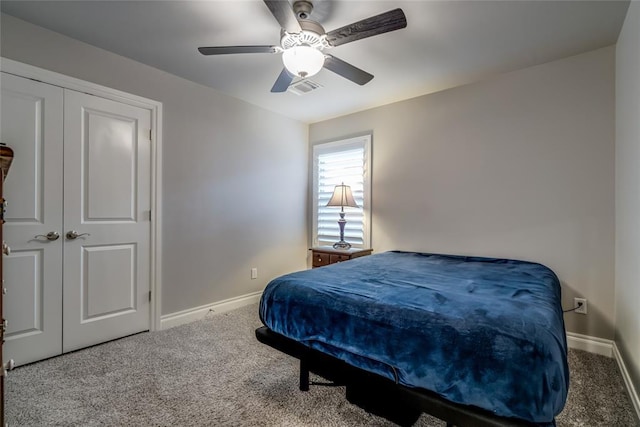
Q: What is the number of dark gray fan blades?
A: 5